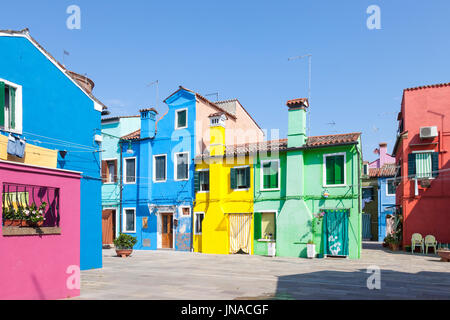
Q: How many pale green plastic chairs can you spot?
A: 2